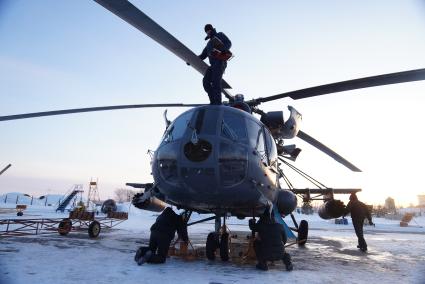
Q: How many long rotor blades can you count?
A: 4